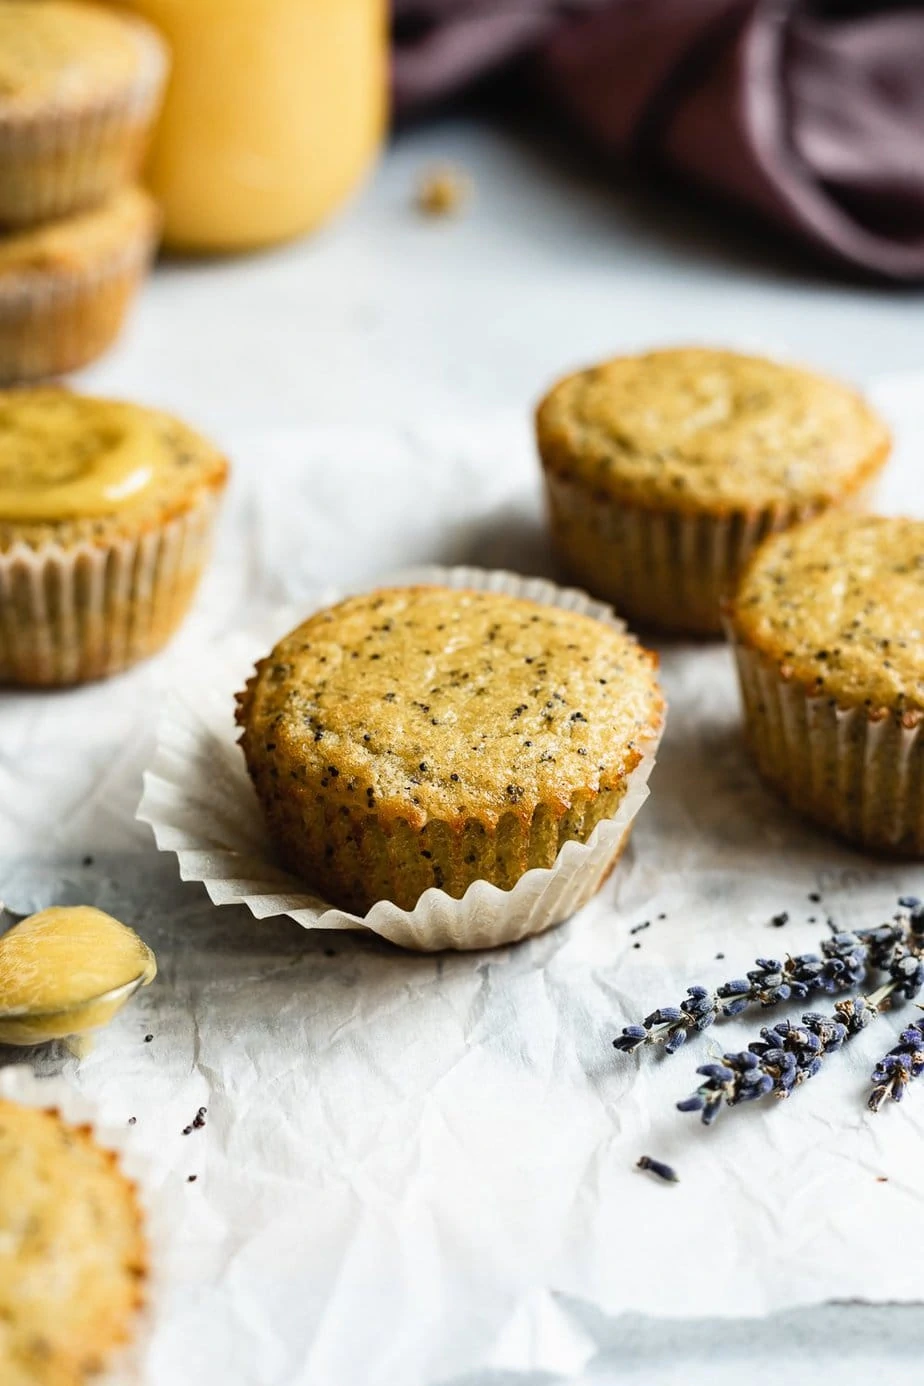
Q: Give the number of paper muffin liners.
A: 7